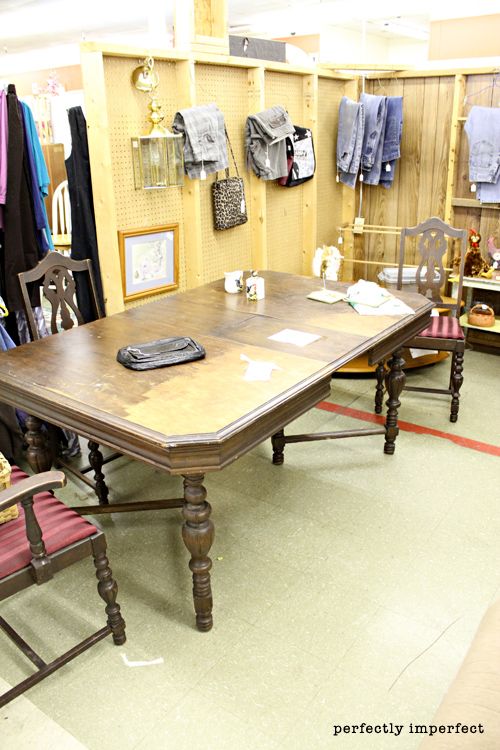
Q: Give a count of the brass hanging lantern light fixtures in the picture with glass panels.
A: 1